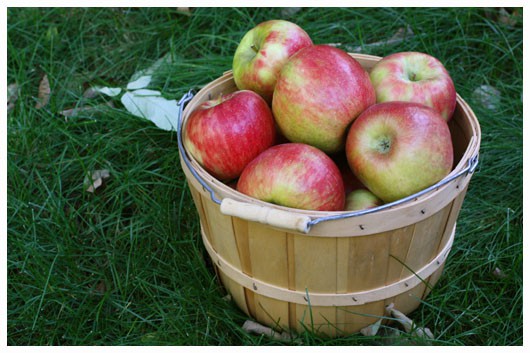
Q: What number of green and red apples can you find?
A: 7